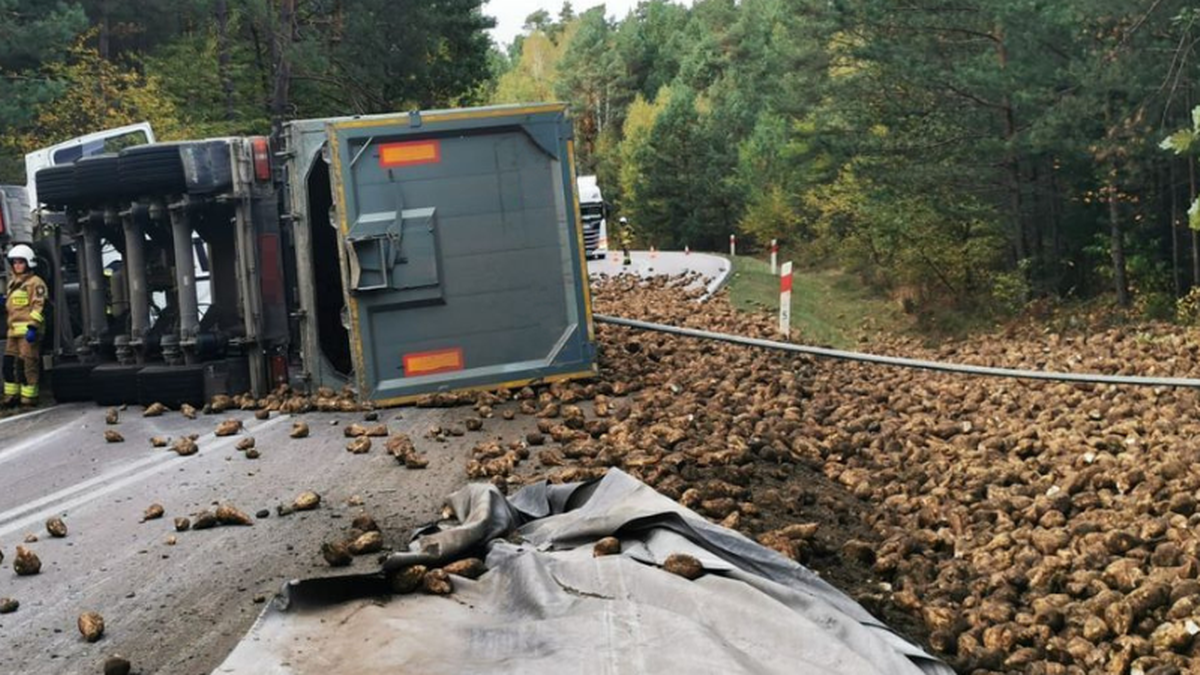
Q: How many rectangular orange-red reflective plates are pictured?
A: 2